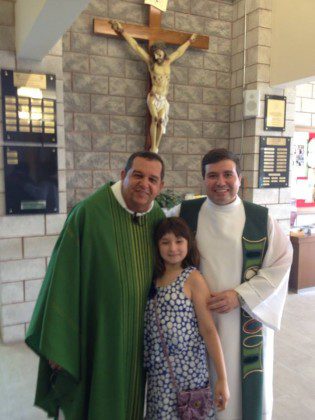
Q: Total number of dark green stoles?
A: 1